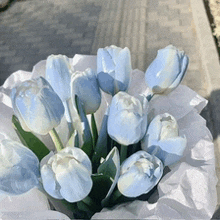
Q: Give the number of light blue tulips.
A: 10